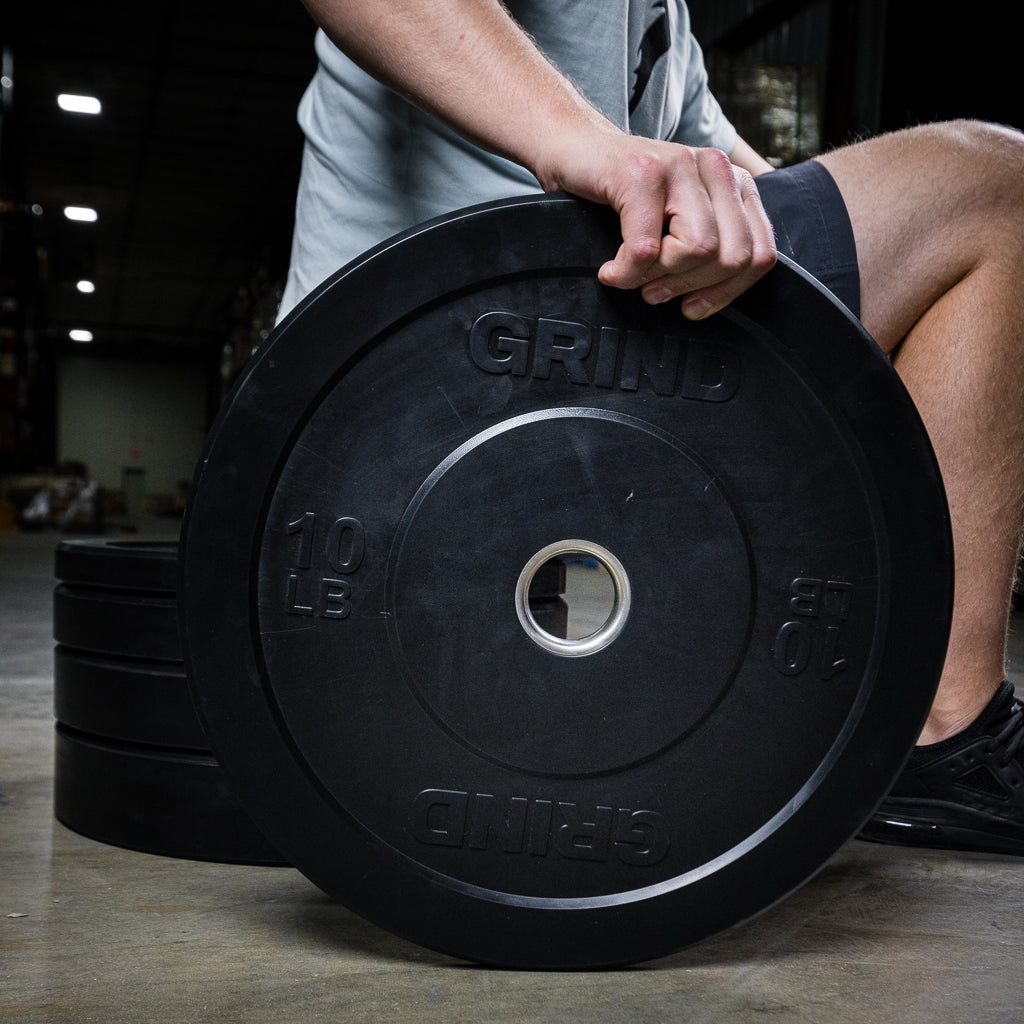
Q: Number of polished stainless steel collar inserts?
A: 1